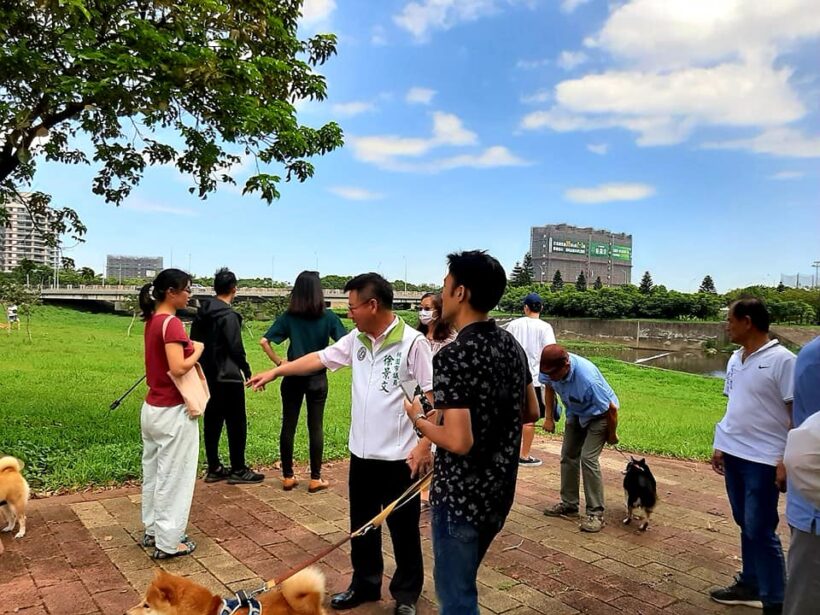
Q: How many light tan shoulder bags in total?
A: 1